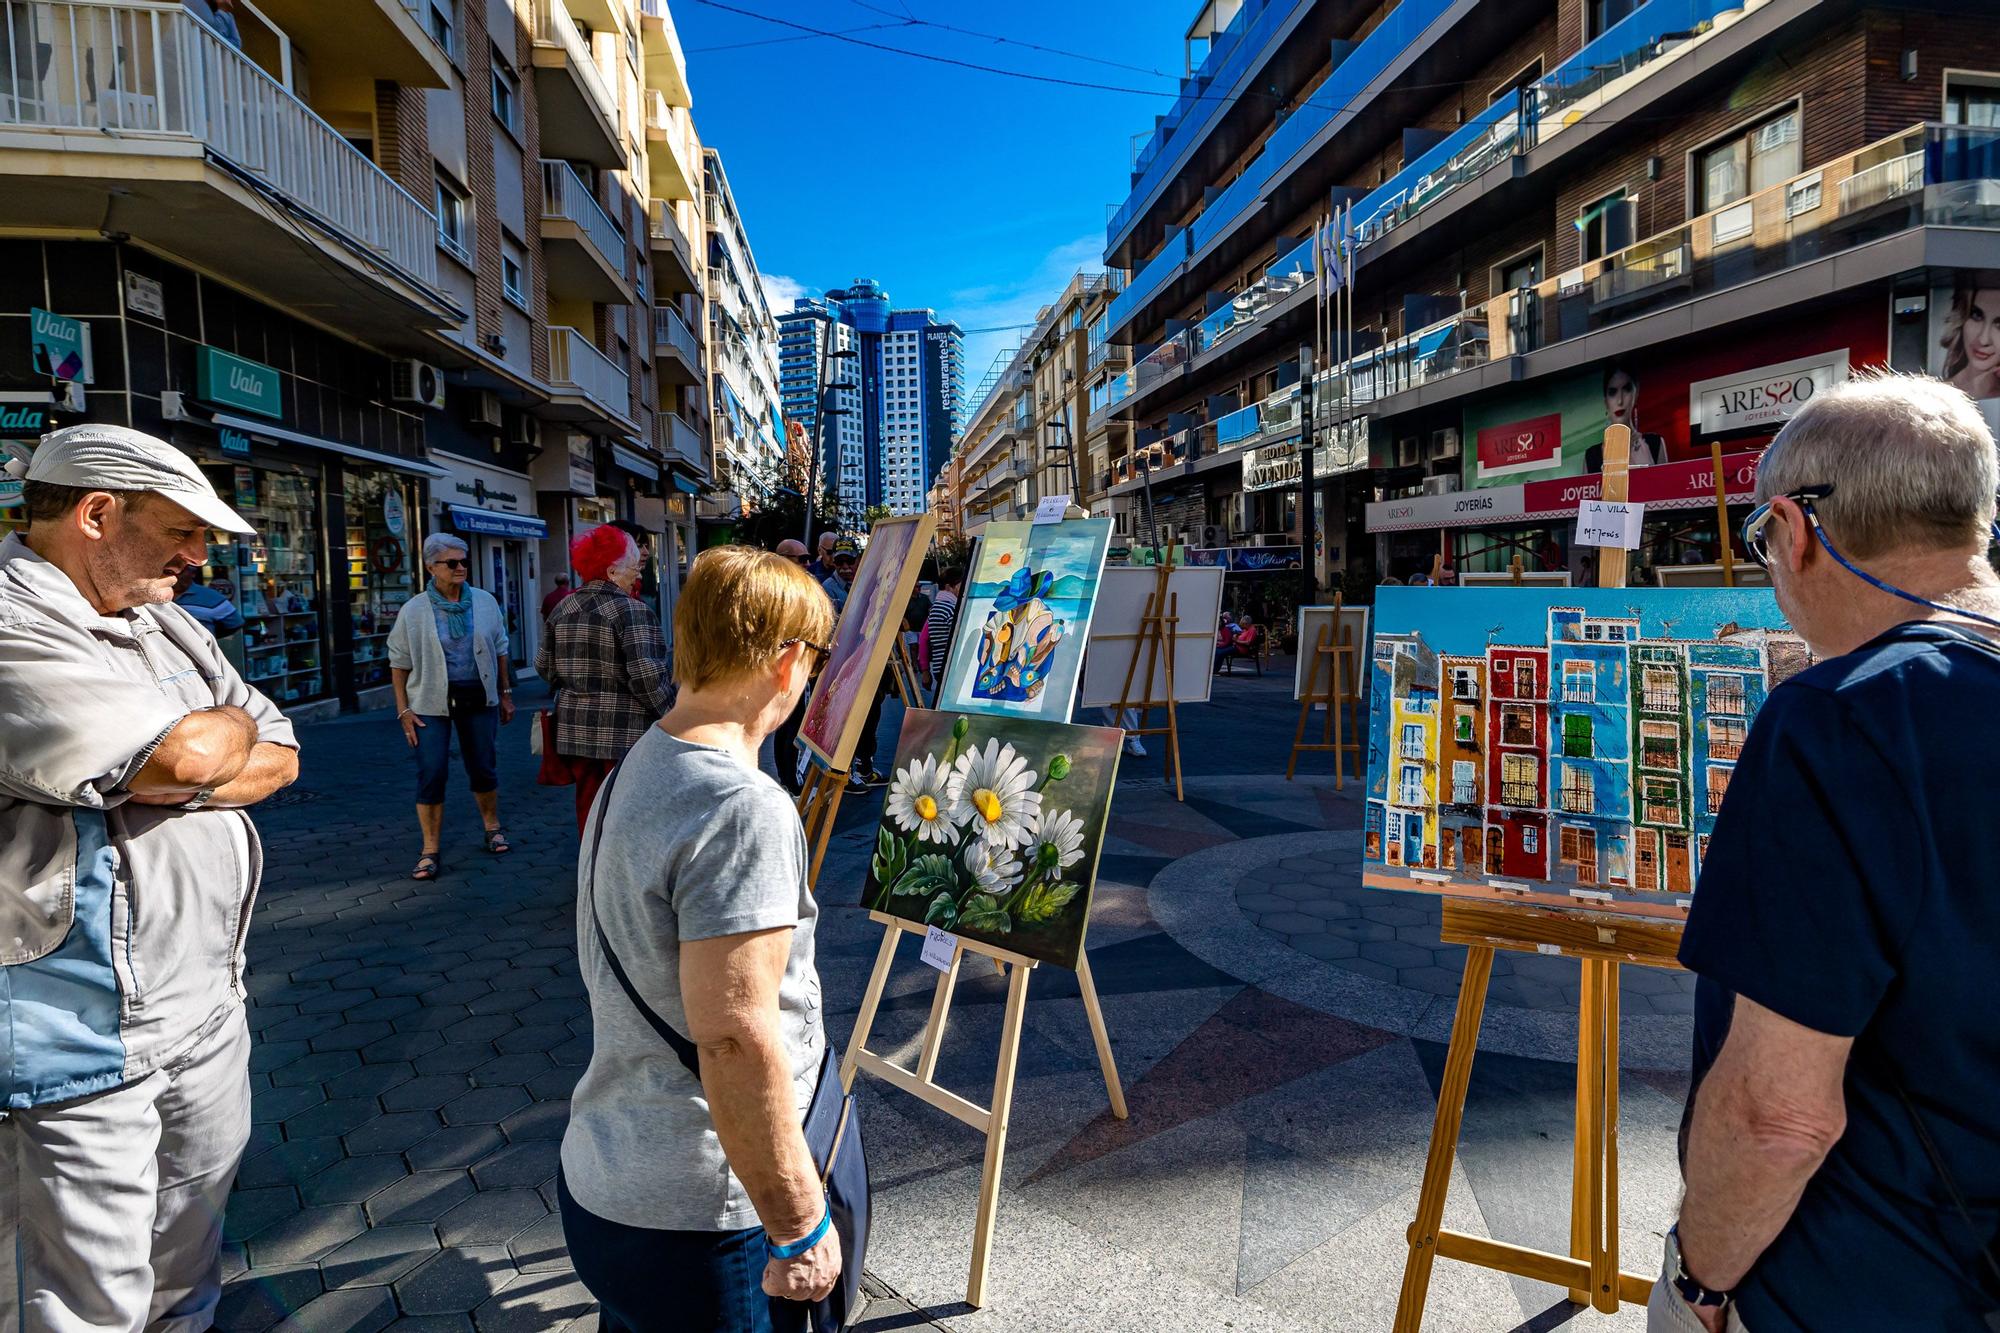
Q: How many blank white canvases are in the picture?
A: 2